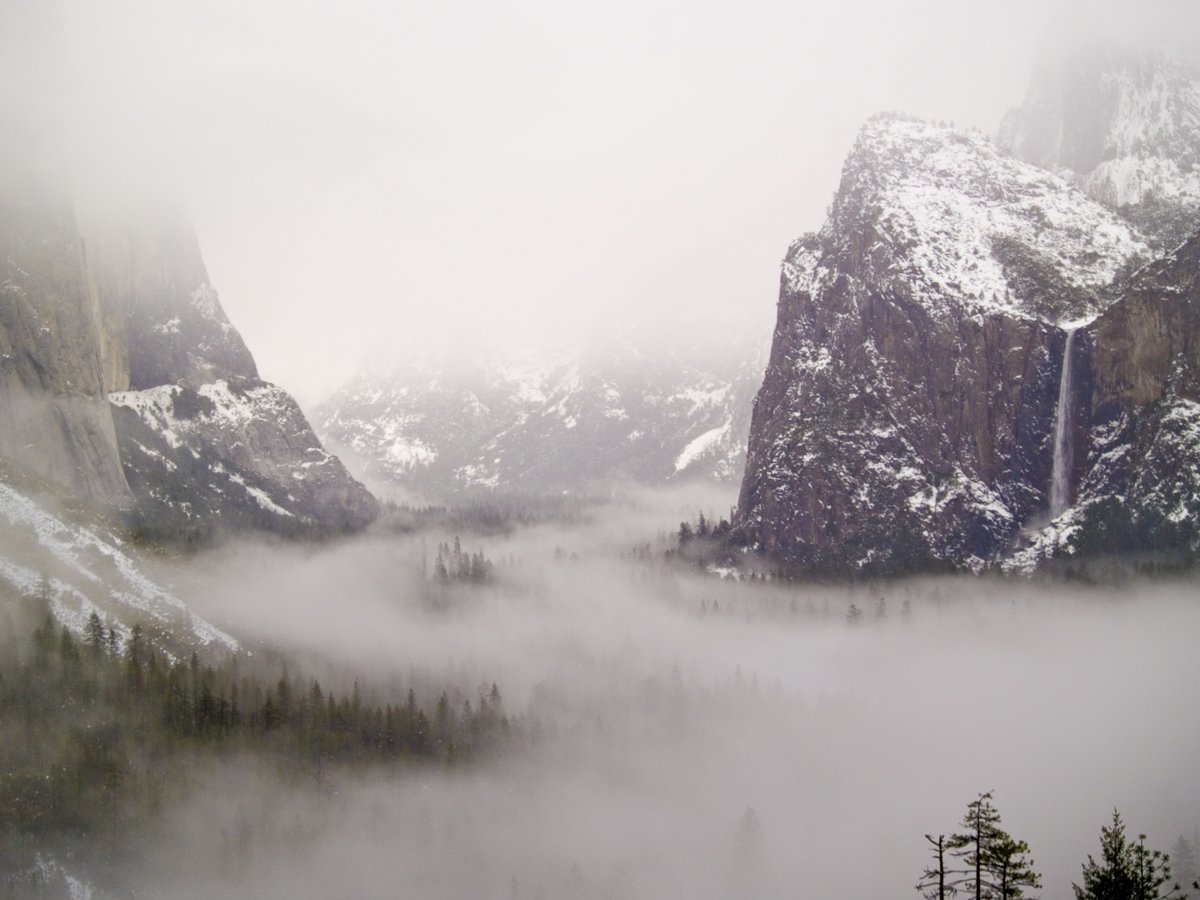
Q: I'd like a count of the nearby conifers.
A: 5